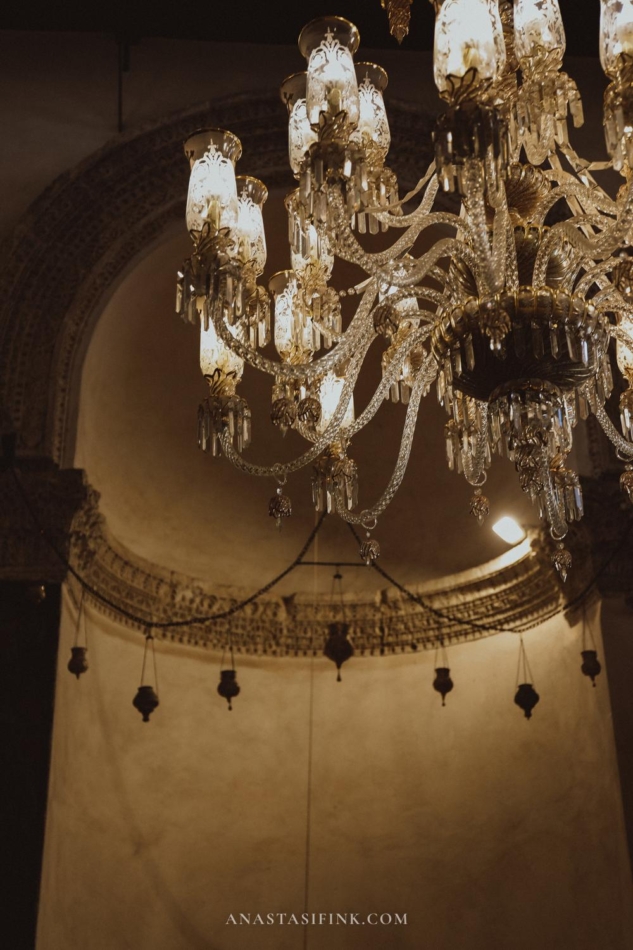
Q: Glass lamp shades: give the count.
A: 14